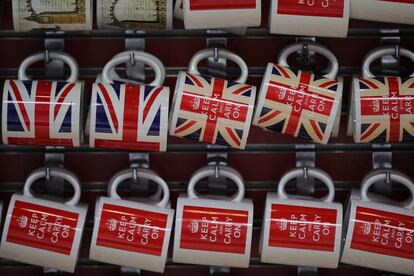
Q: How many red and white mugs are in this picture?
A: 8